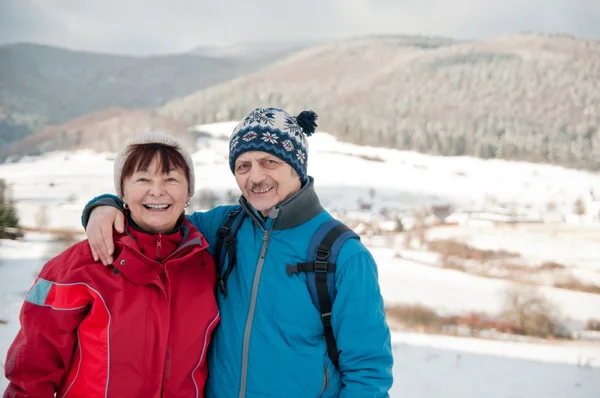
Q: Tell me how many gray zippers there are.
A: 2